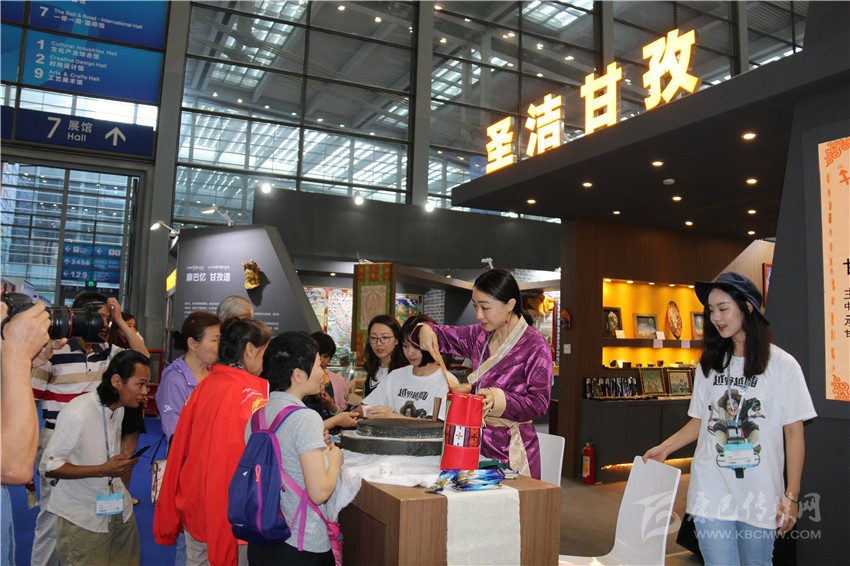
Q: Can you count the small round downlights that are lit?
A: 10